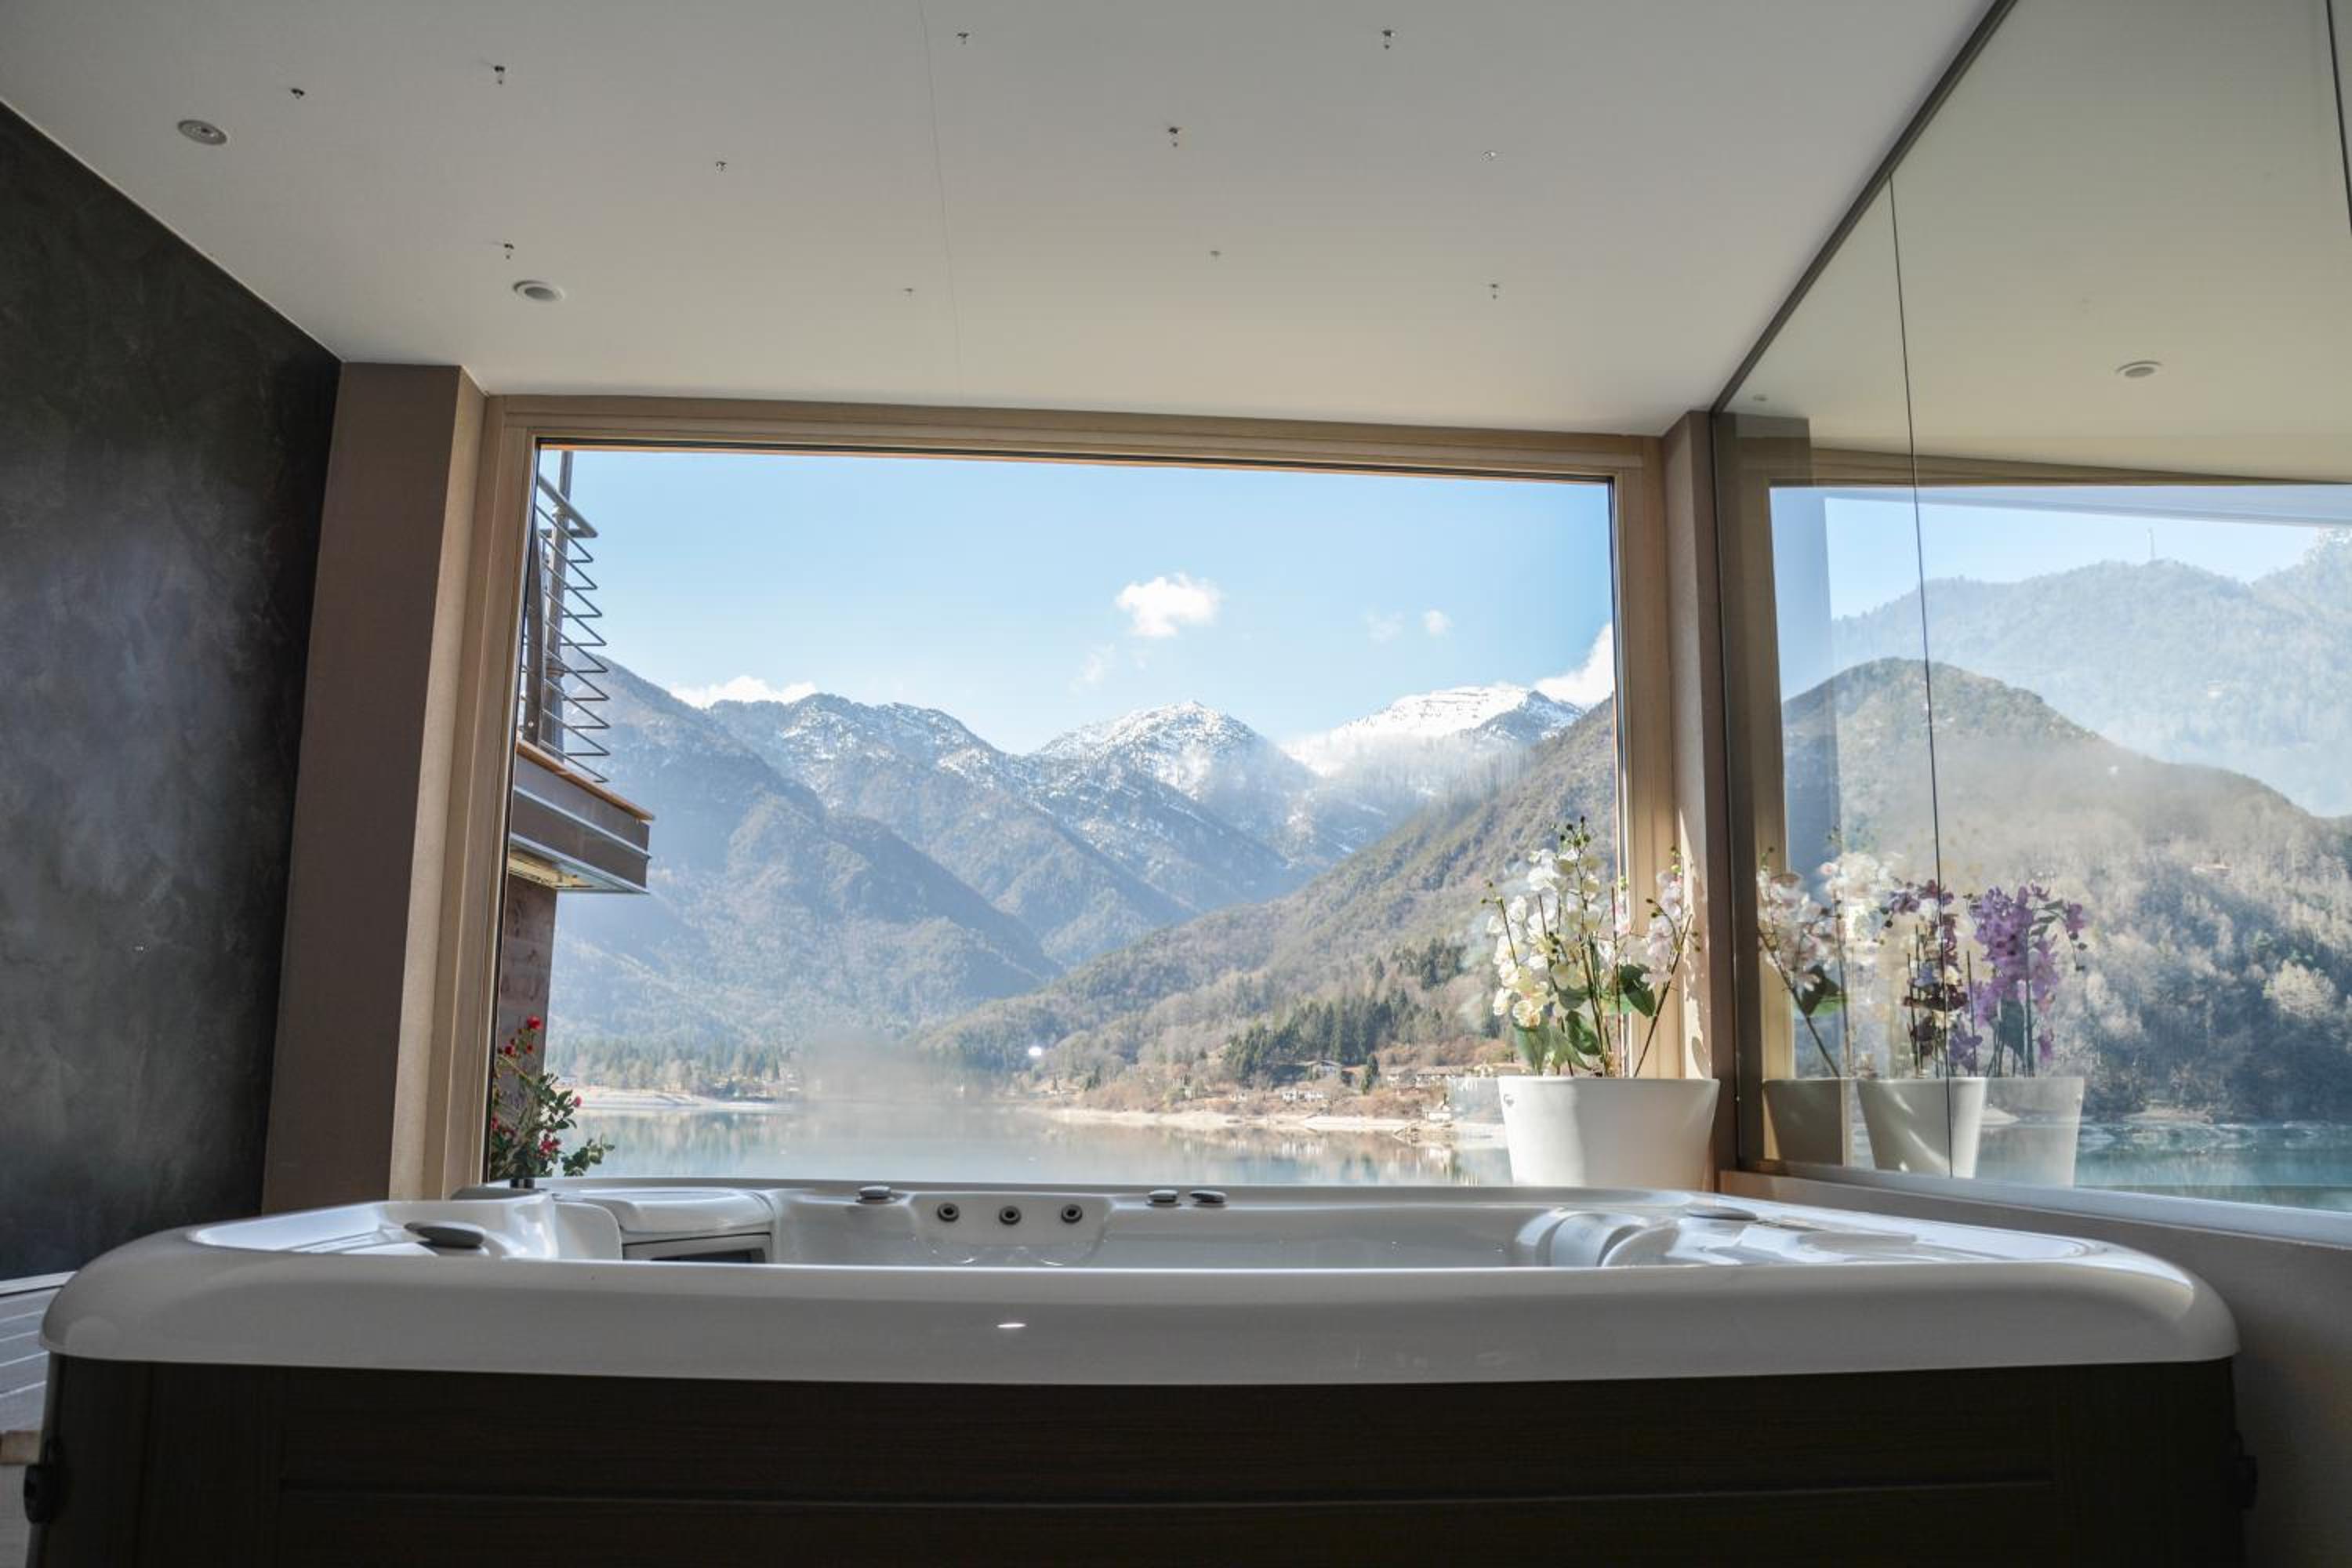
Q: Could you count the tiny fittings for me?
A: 11